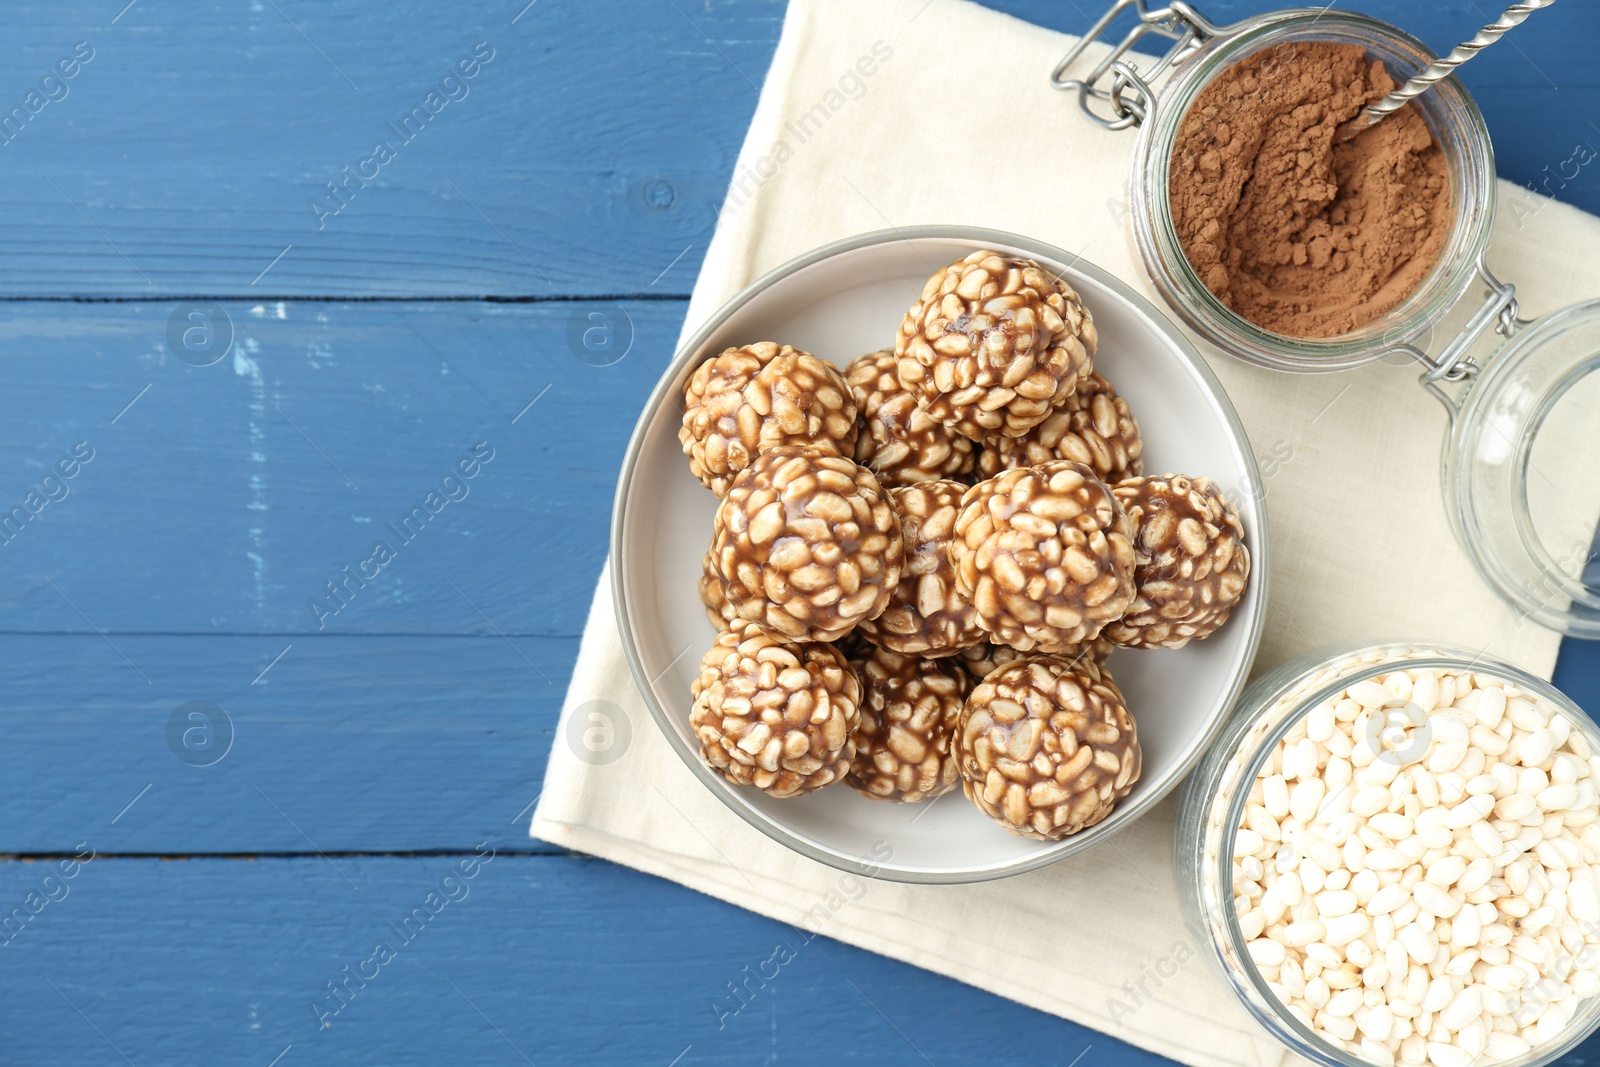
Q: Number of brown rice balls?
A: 13